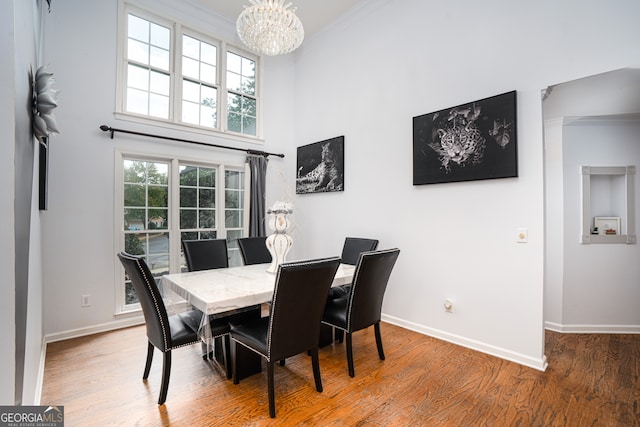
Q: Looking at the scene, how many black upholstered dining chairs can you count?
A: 6